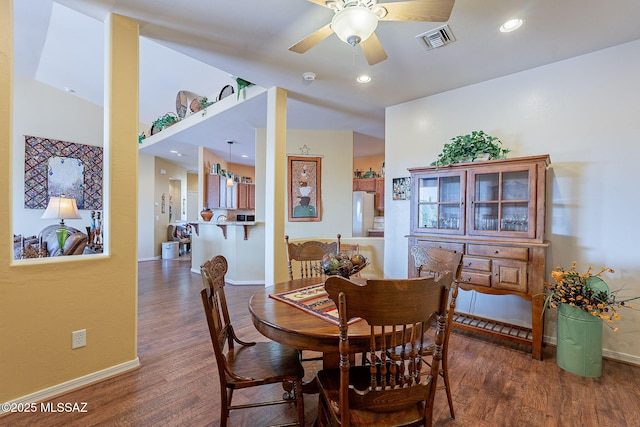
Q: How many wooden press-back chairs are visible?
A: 4